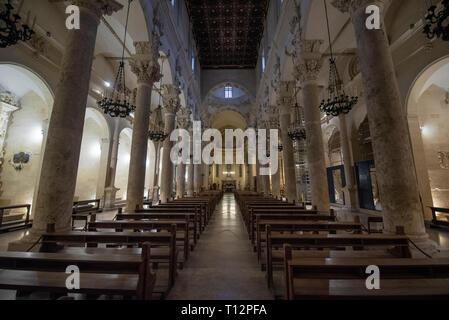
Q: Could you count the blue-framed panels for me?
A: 2